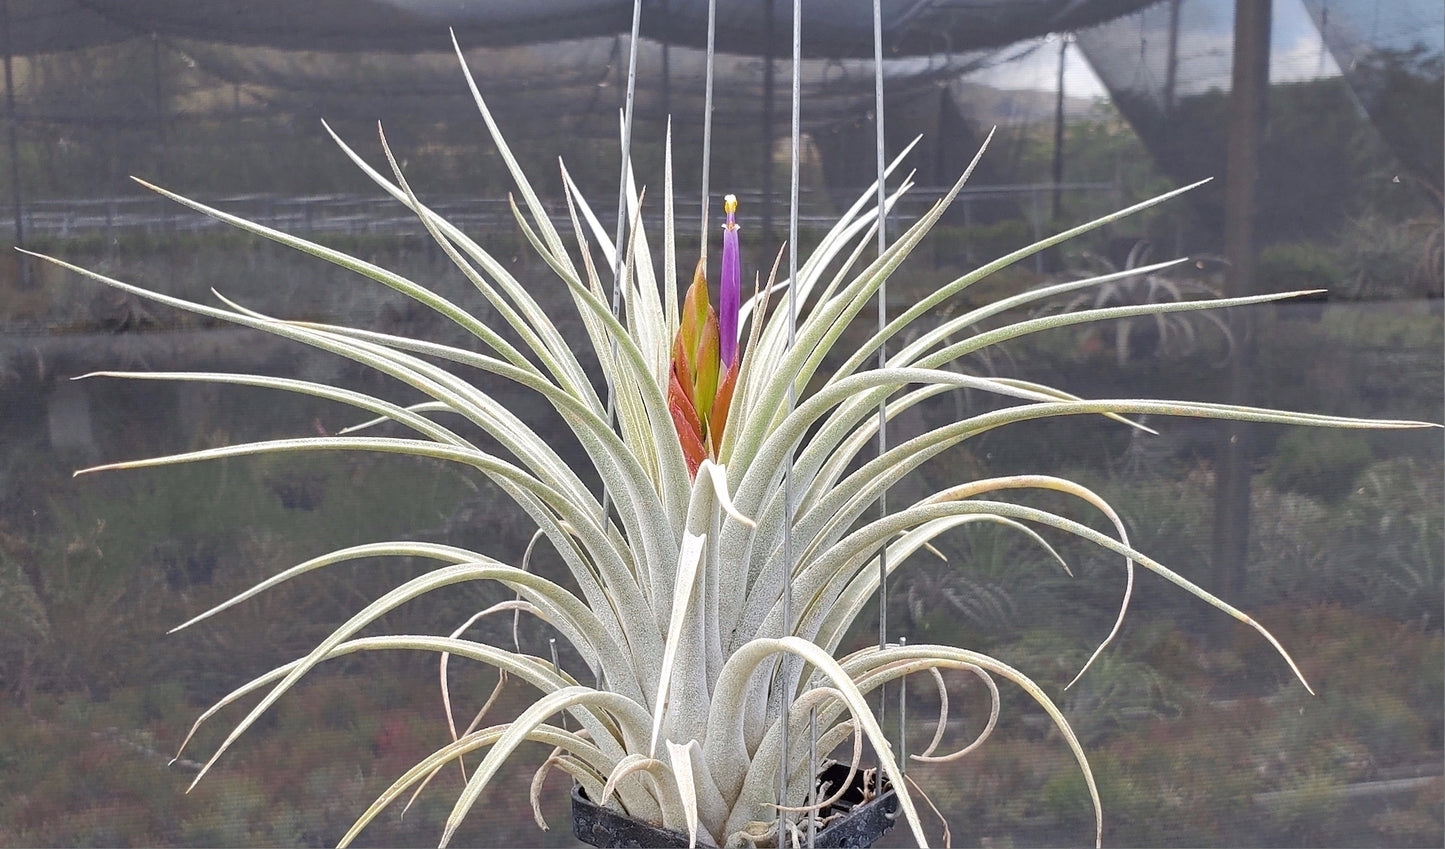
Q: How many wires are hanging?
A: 4